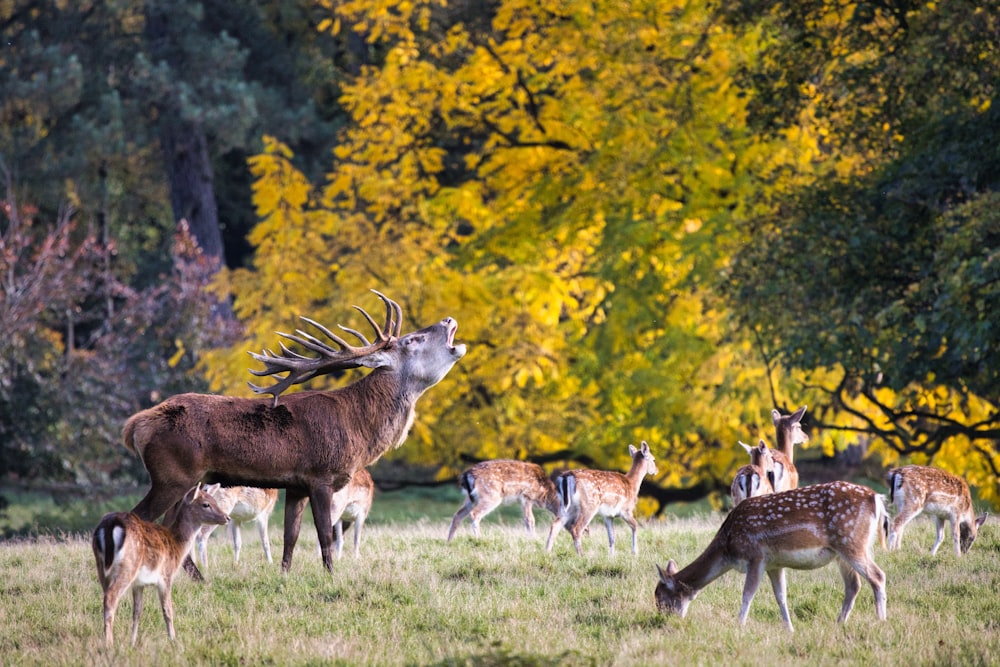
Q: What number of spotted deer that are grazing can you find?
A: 3